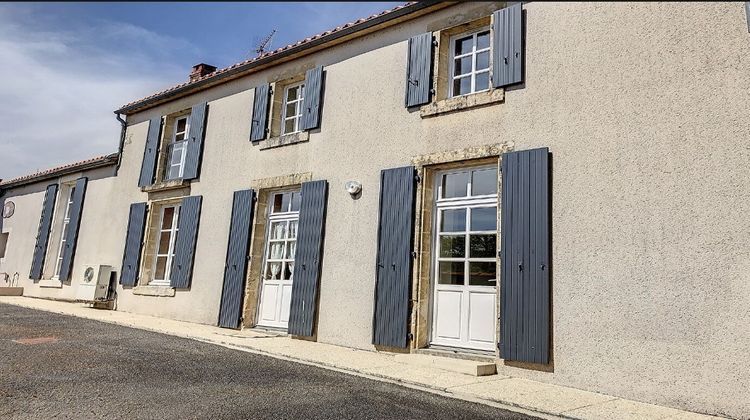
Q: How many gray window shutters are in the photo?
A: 14